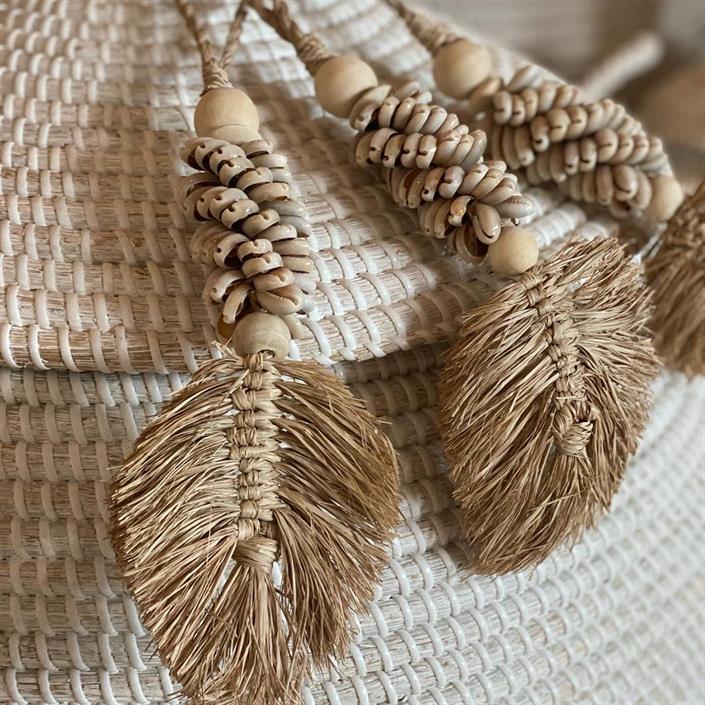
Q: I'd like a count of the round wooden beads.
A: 6